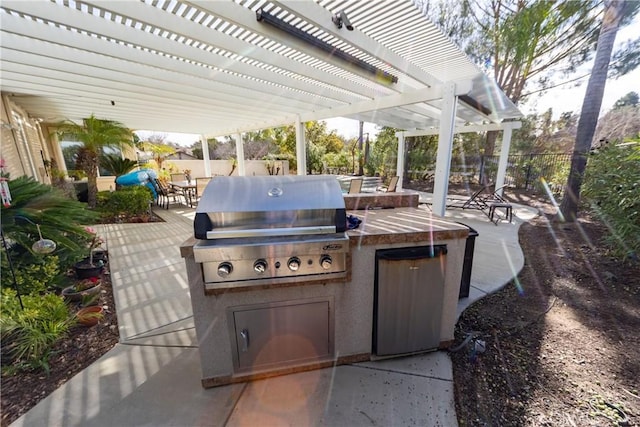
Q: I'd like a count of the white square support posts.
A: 6